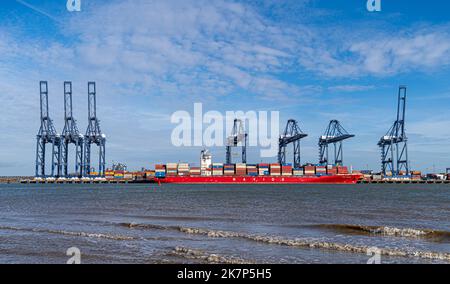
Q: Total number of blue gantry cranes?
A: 7